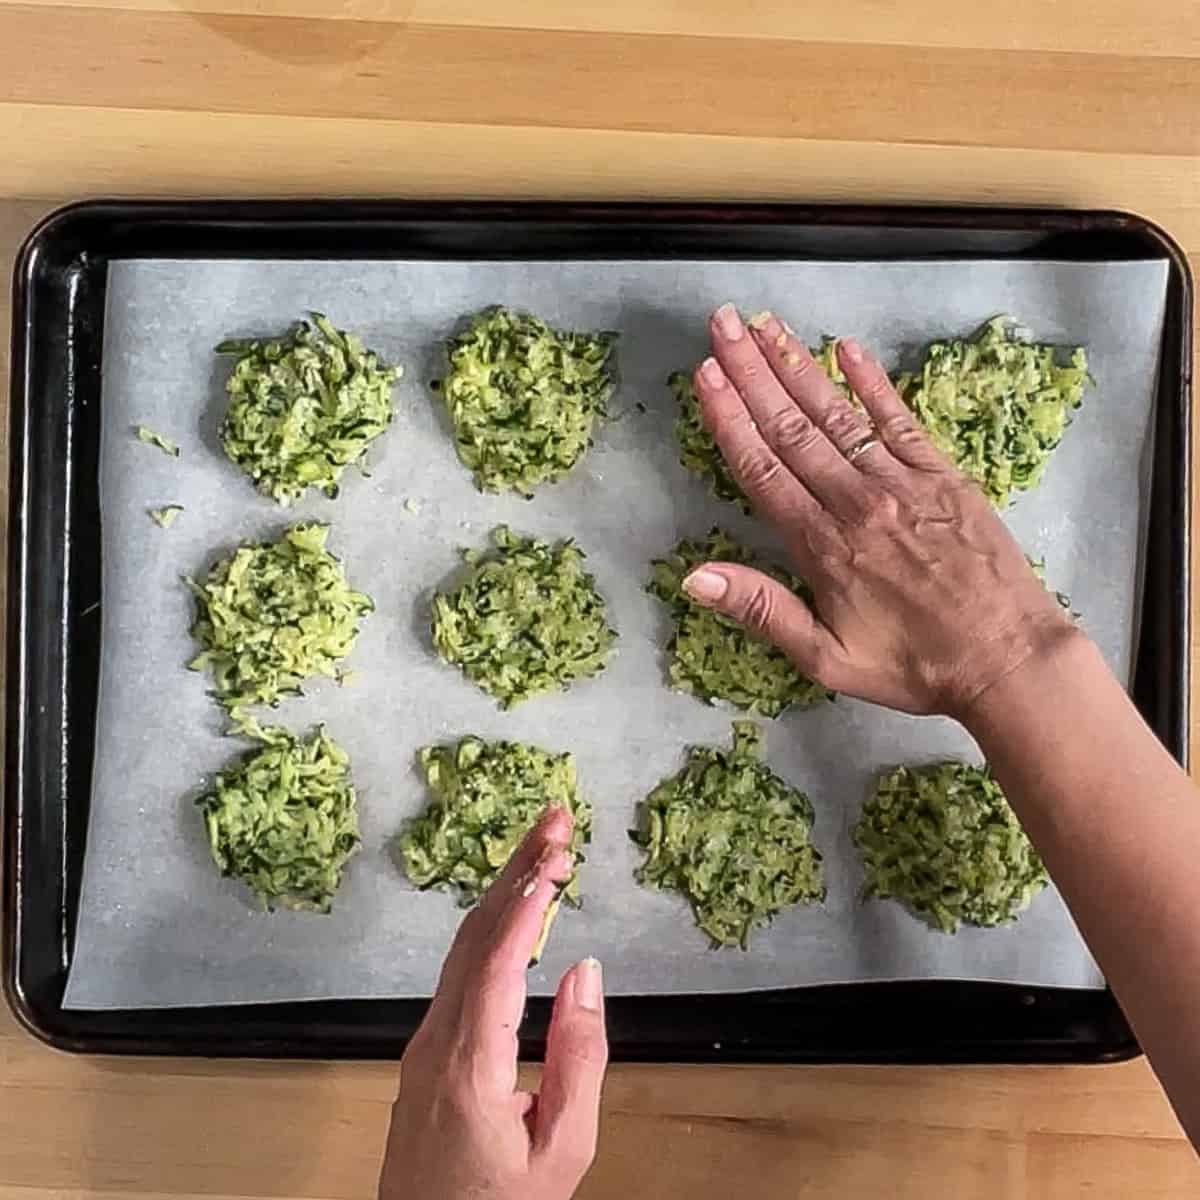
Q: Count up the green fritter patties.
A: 12